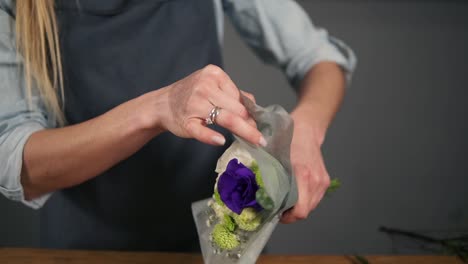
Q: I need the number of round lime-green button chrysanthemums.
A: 2